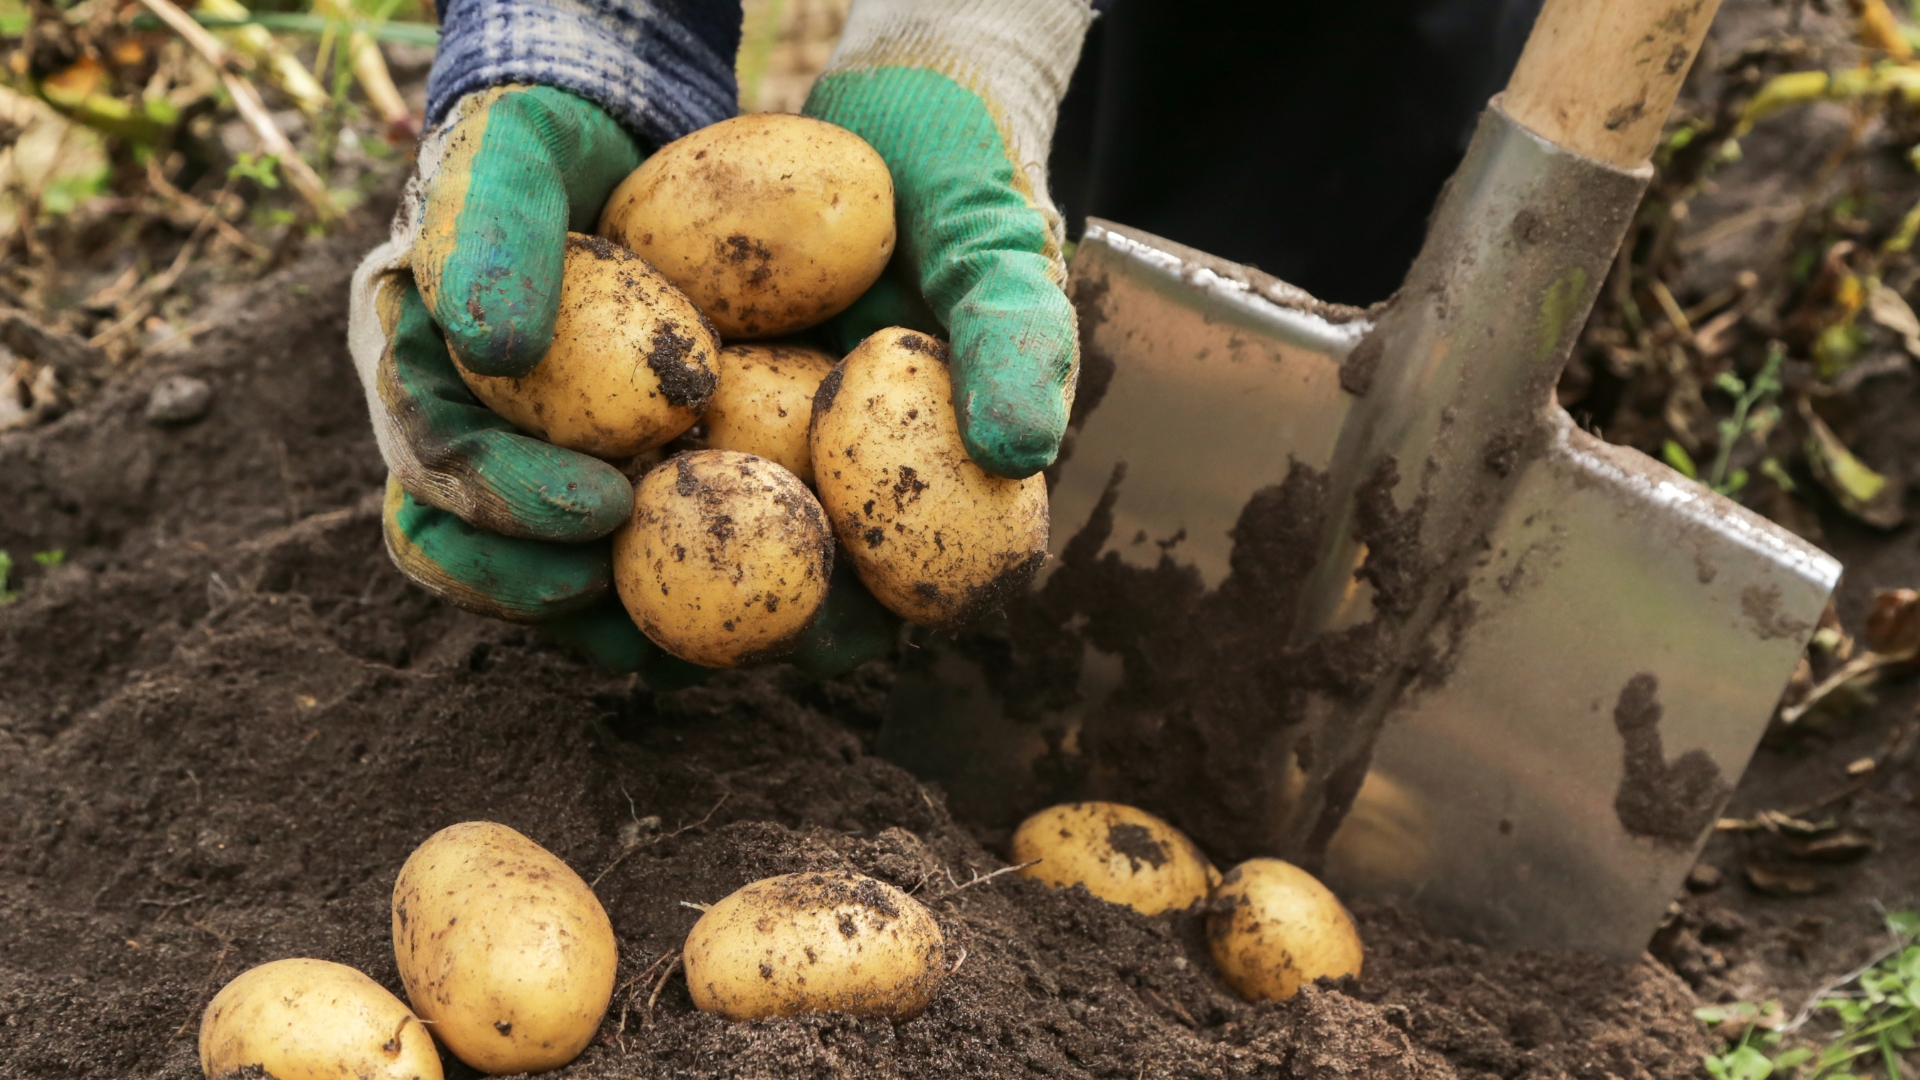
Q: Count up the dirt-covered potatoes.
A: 10